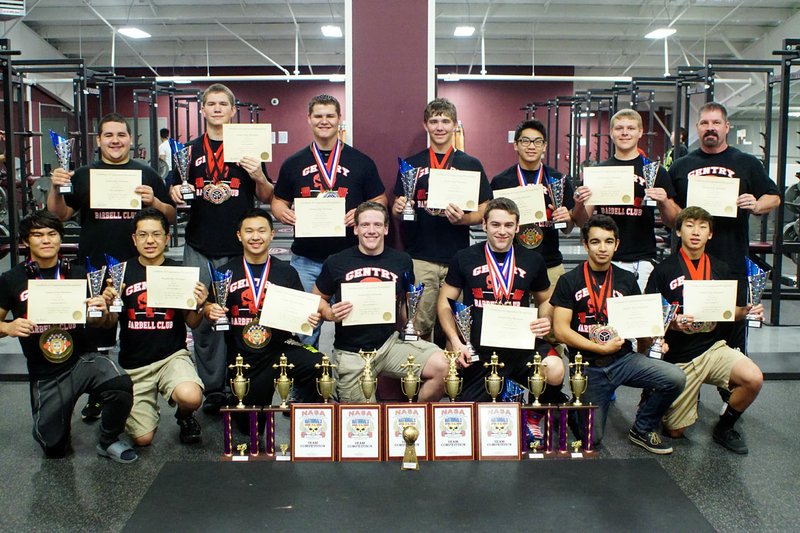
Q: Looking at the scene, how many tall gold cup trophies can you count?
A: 9